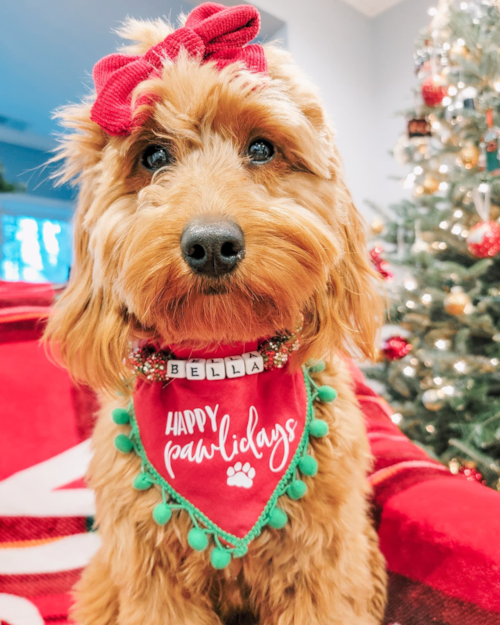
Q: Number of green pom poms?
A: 12